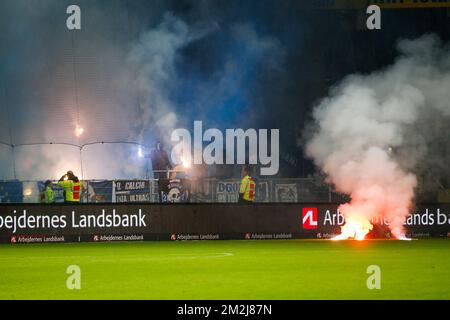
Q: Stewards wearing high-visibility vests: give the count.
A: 3